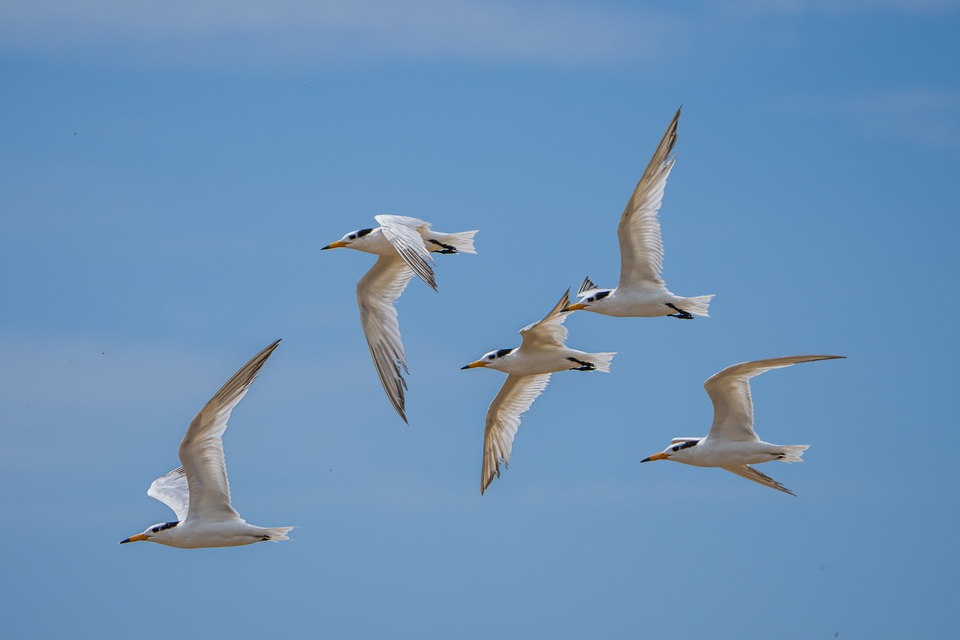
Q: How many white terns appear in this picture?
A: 5